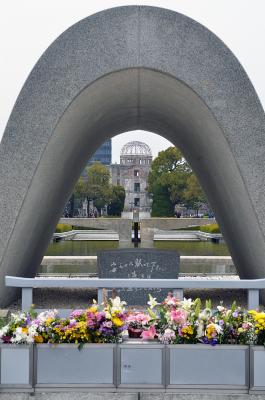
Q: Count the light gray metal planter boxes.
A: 5